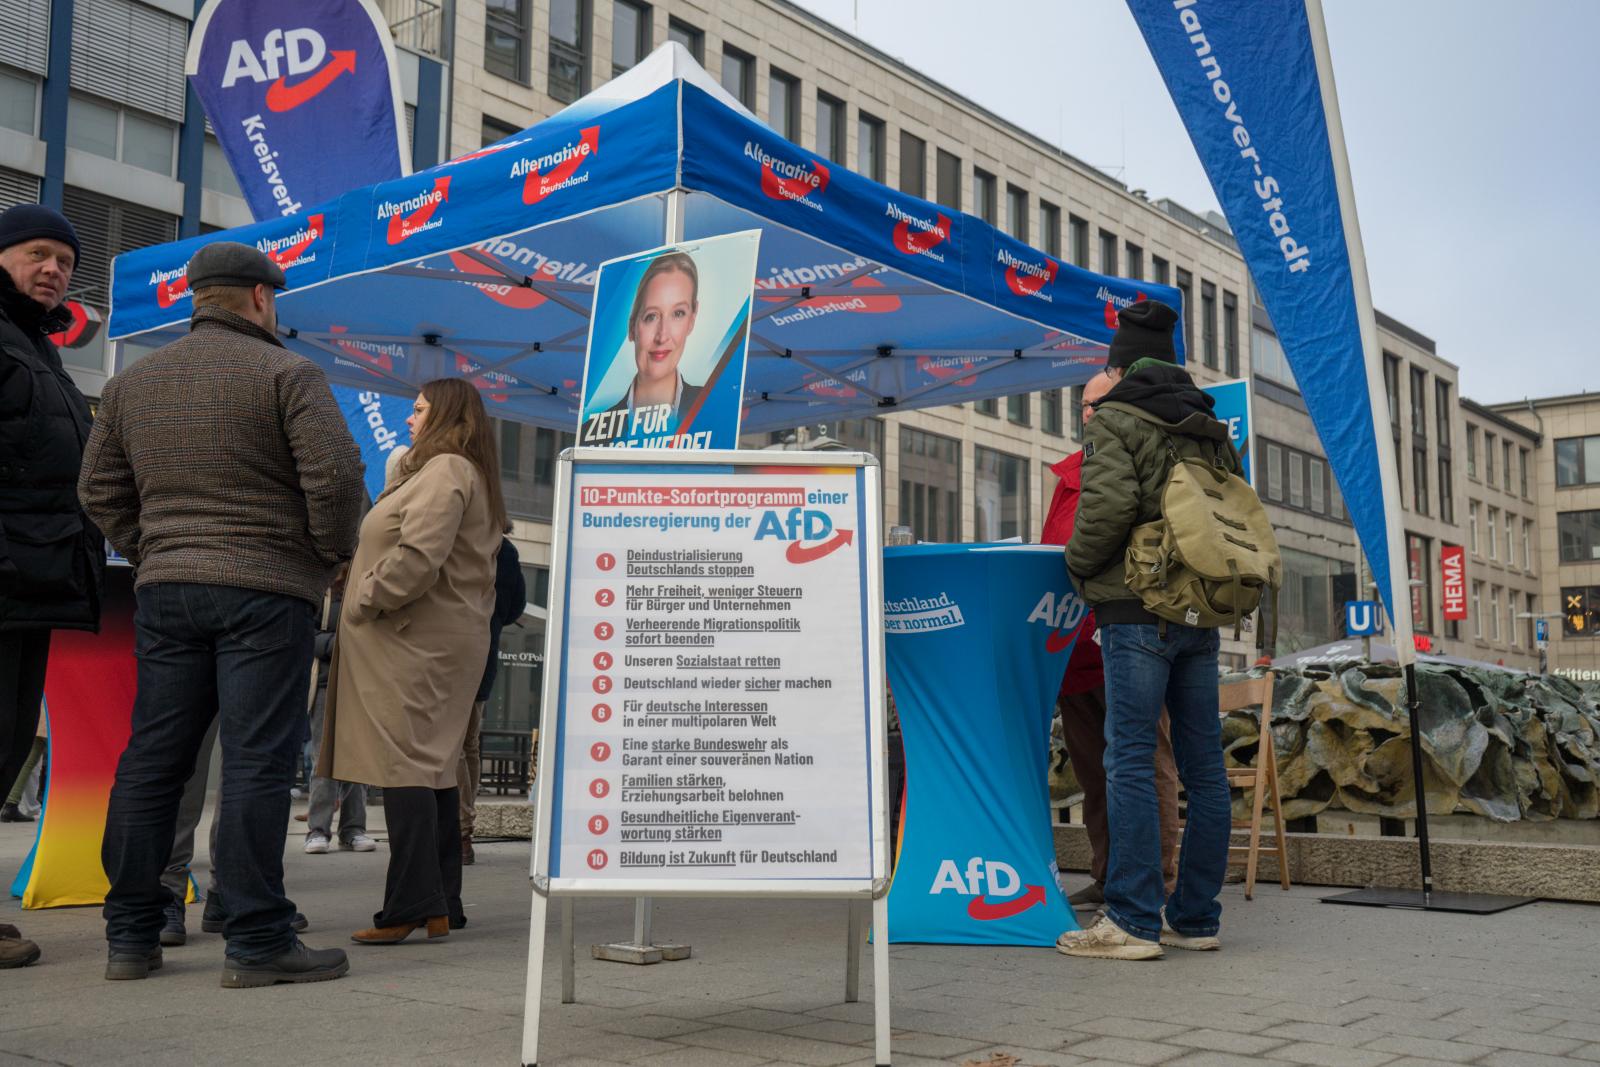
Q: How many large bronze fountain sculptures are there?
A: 1